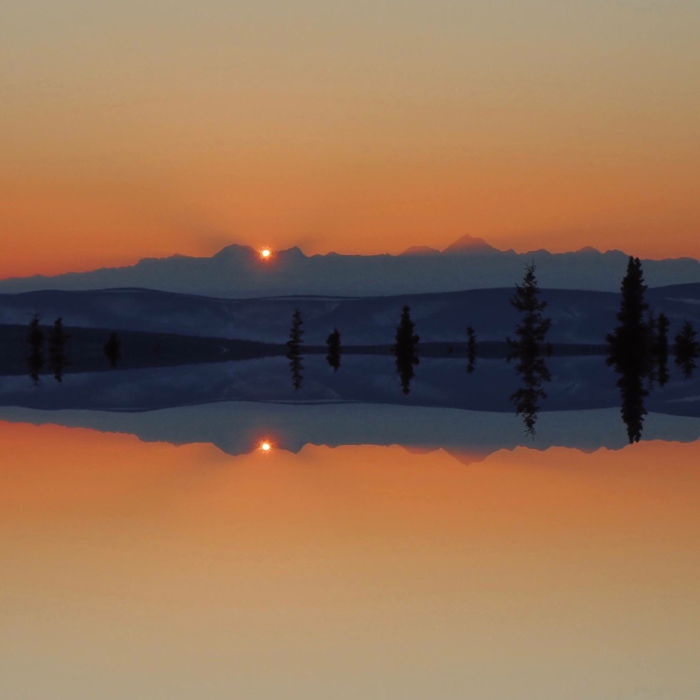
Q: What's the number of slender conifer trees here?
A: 11